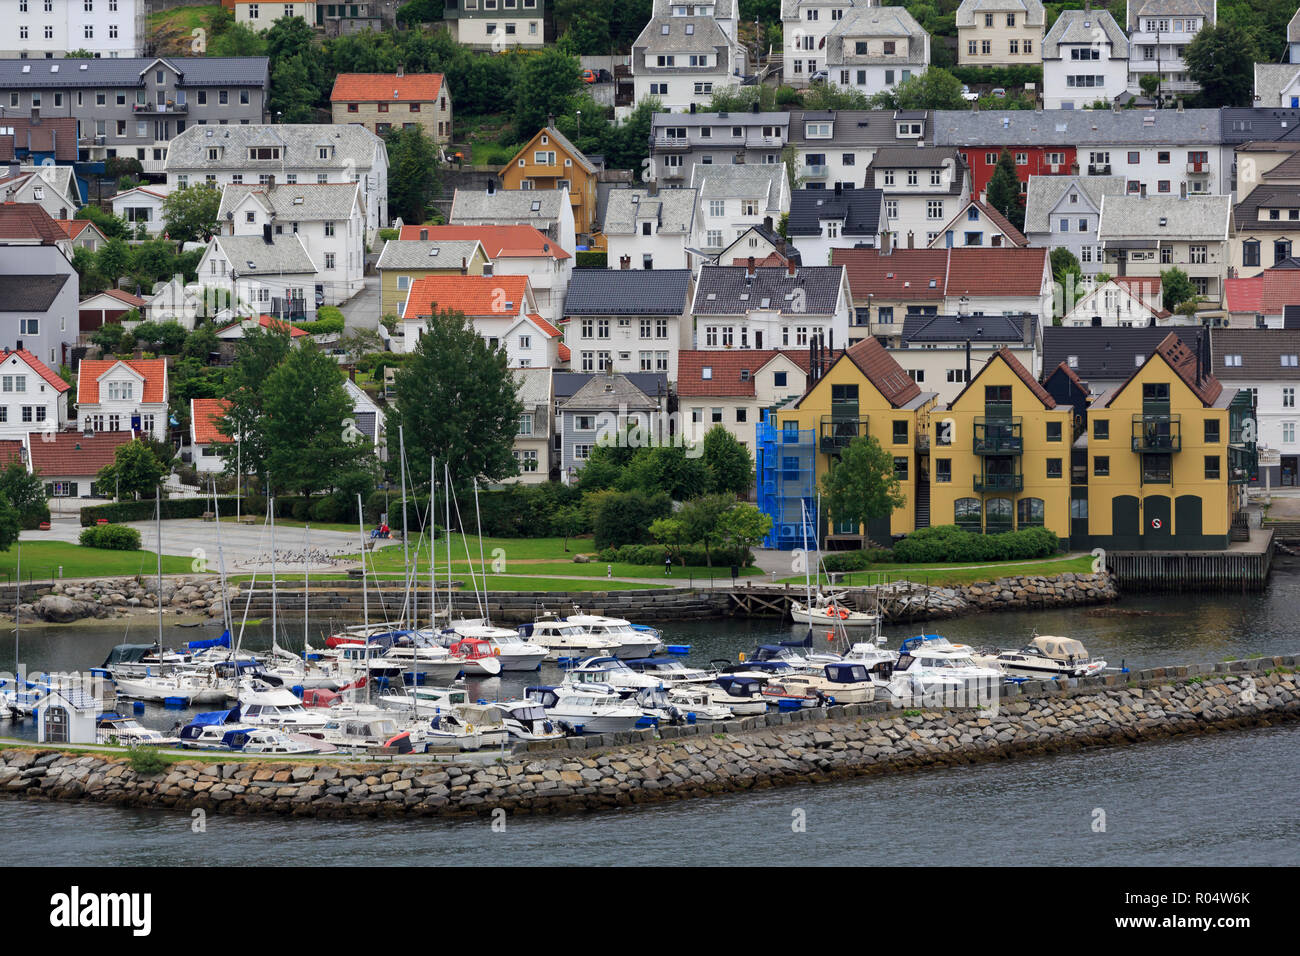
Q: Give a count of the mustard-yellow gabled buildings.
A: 3